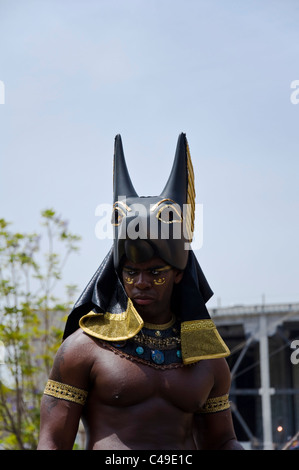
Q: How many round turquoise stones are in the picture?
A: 2